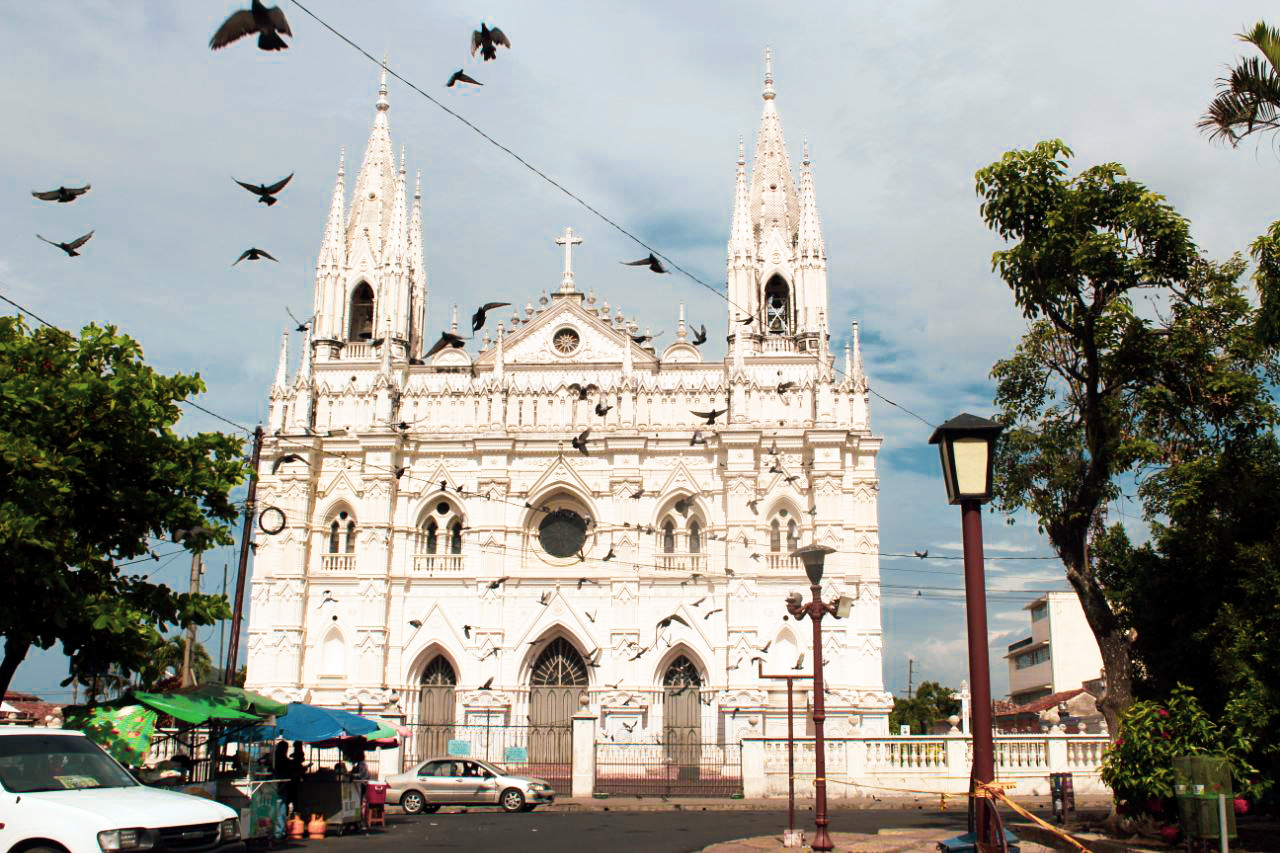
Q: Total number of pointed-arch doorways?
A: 3